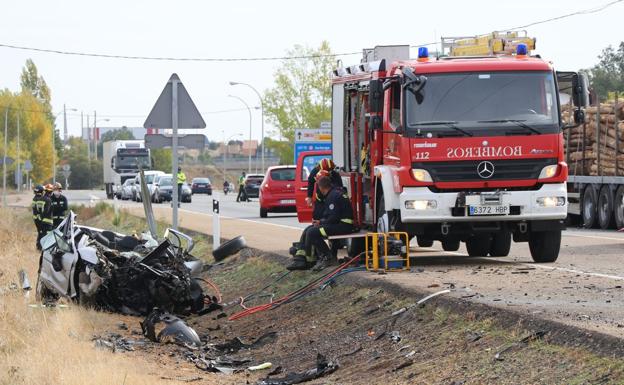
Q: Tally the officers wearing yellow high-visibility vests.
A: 2